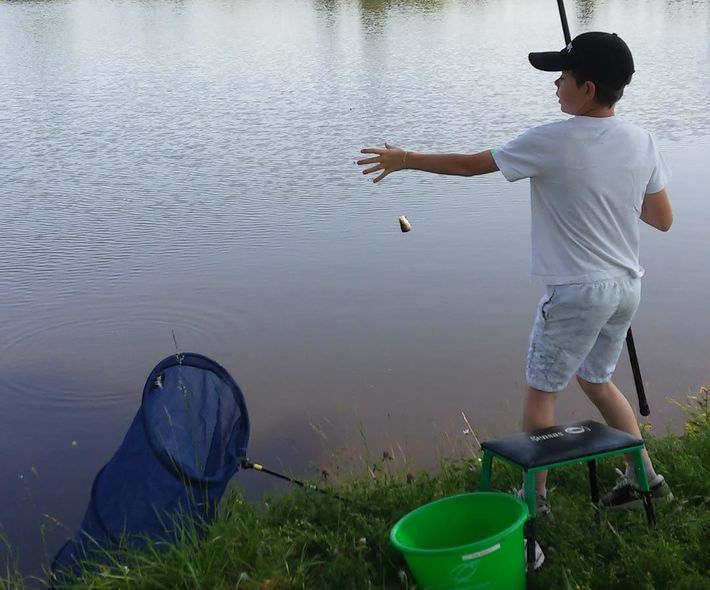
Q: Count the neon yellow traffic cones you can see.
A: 0